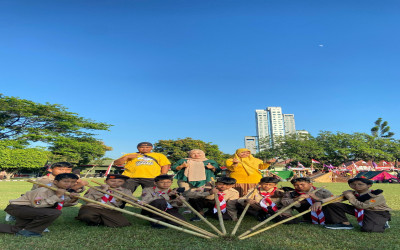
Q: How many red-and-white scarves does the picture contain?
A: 7